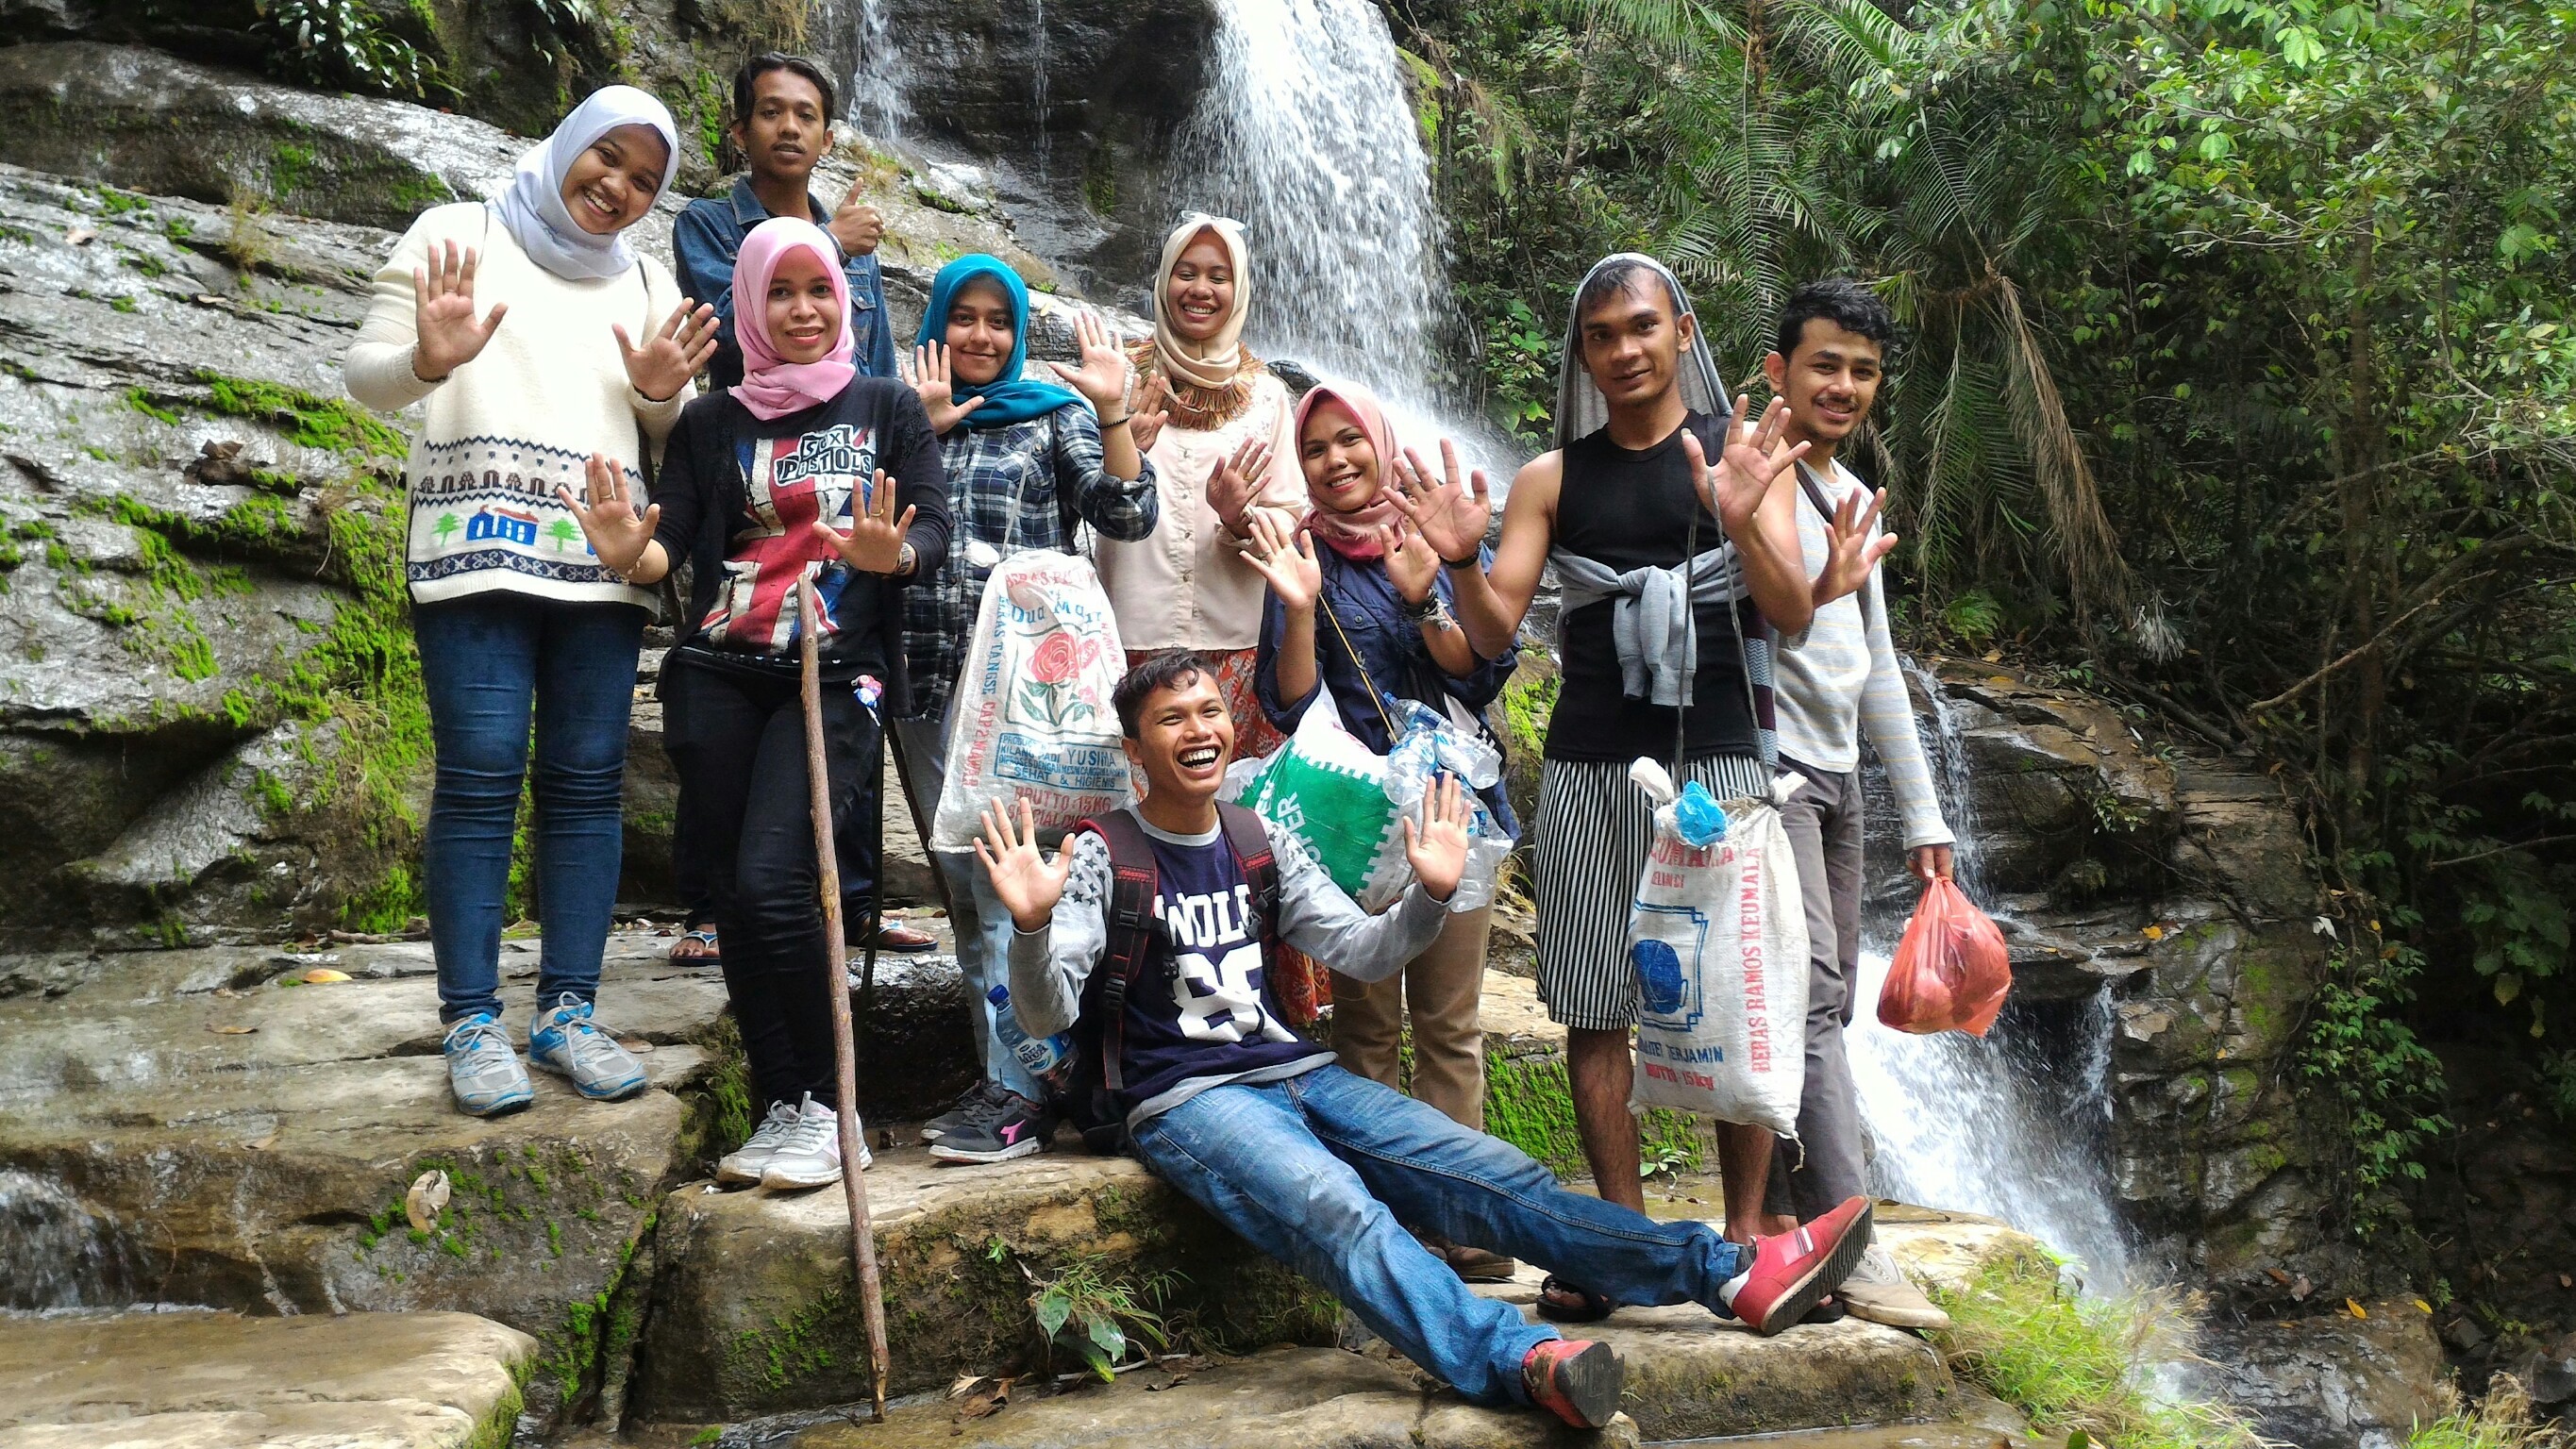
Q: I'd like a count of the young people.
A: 9